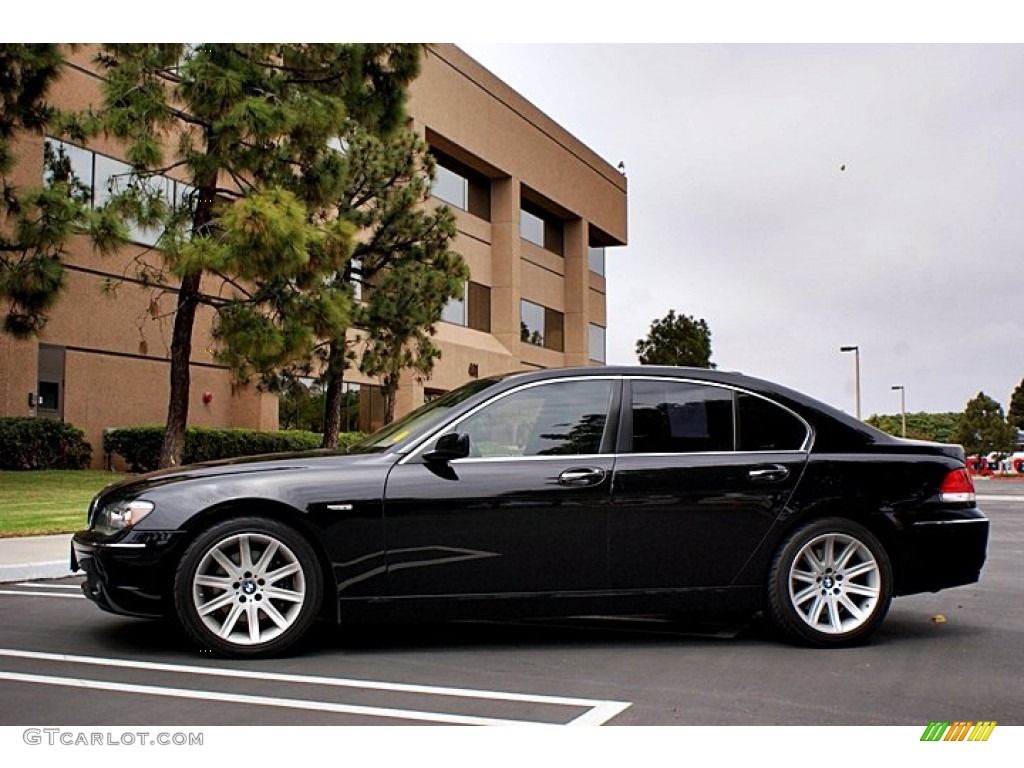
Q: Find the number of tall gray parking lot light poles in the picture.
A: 2